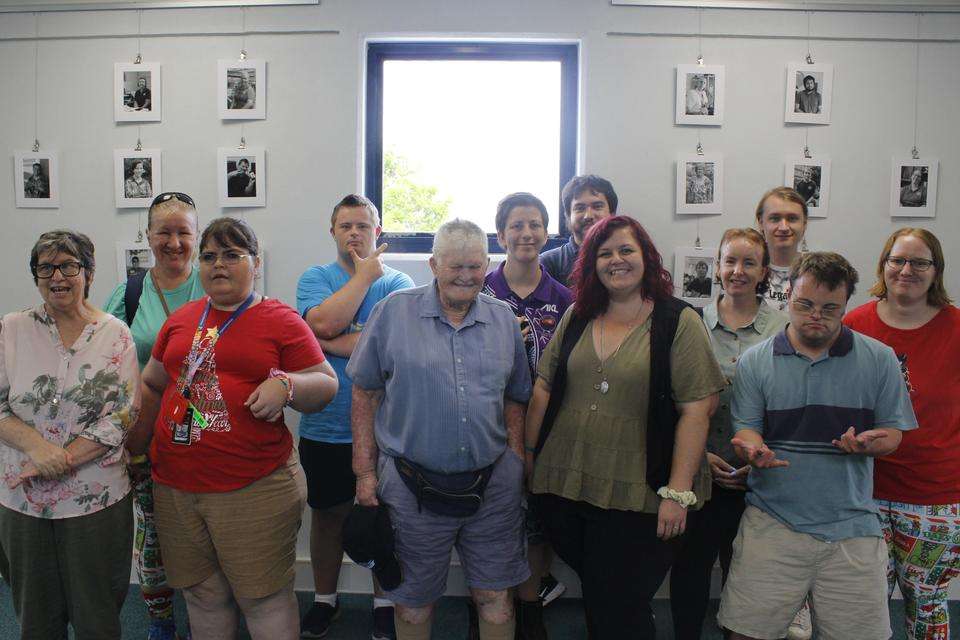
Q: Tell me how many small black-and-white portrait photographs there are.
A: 12